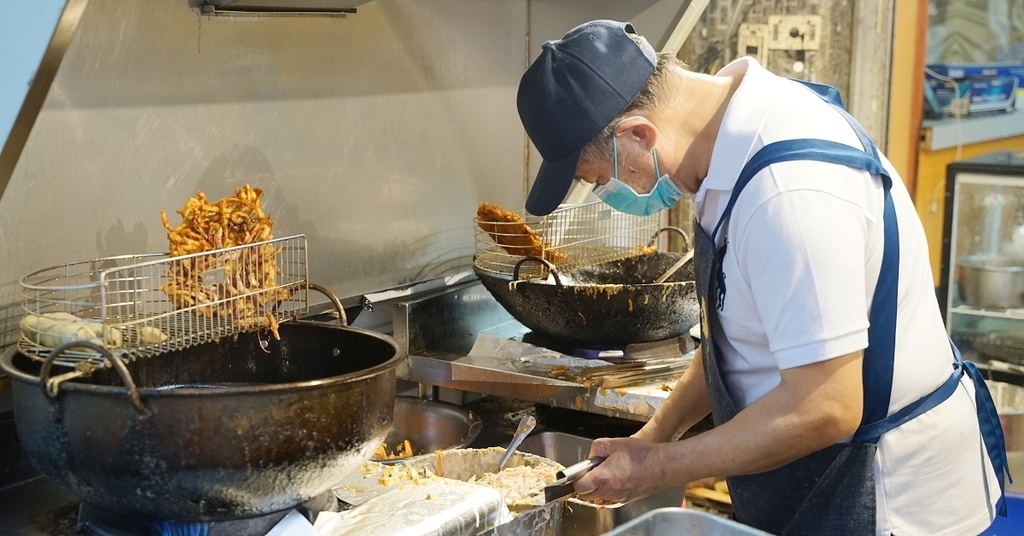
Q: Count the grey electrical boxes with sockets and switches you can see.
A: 2